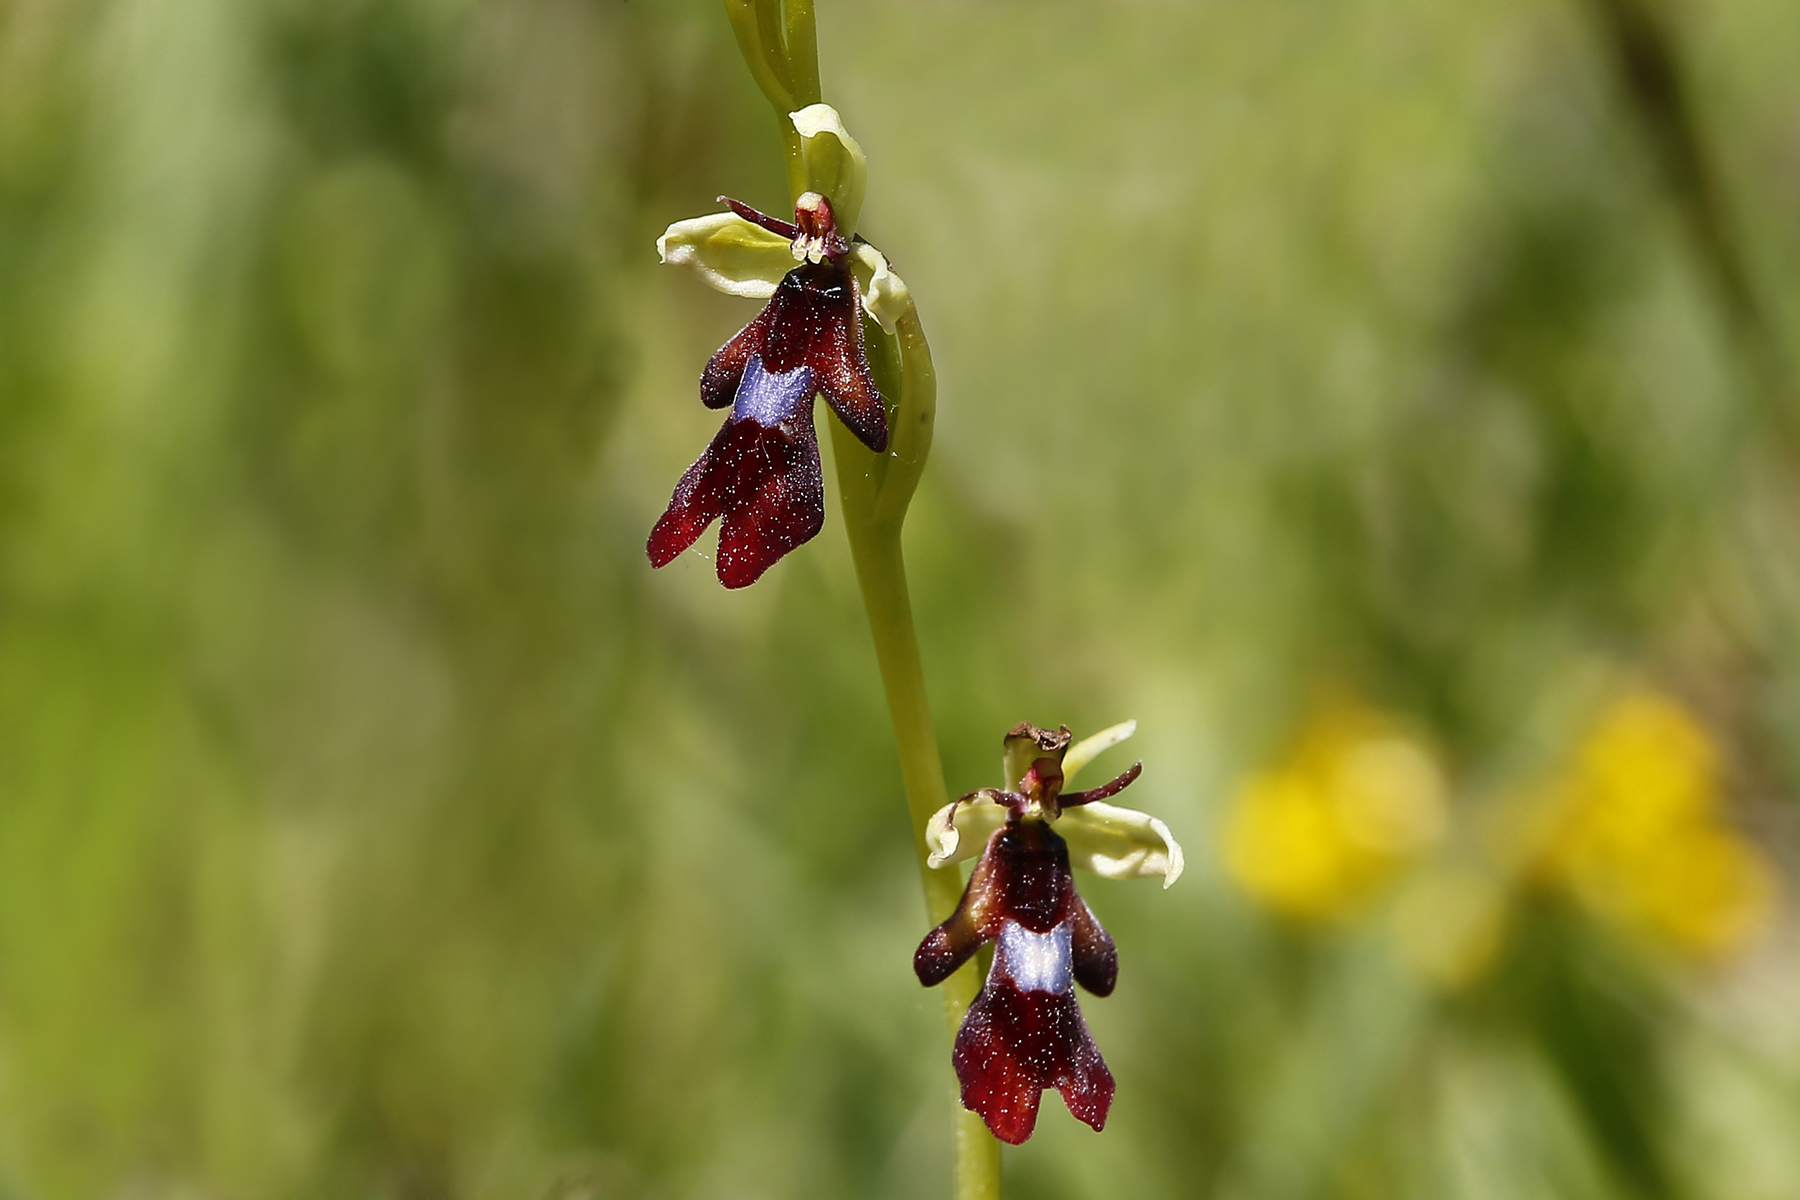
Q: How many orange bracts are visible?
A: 0